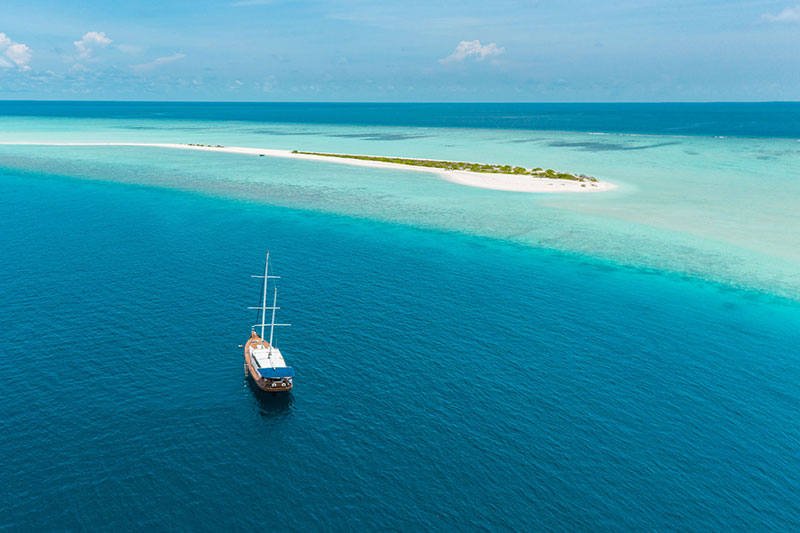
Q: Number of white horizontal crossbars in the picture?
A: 3